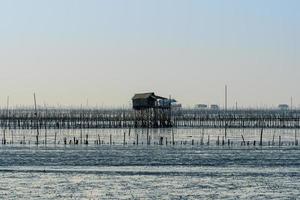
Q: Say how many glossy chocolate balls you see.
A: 0